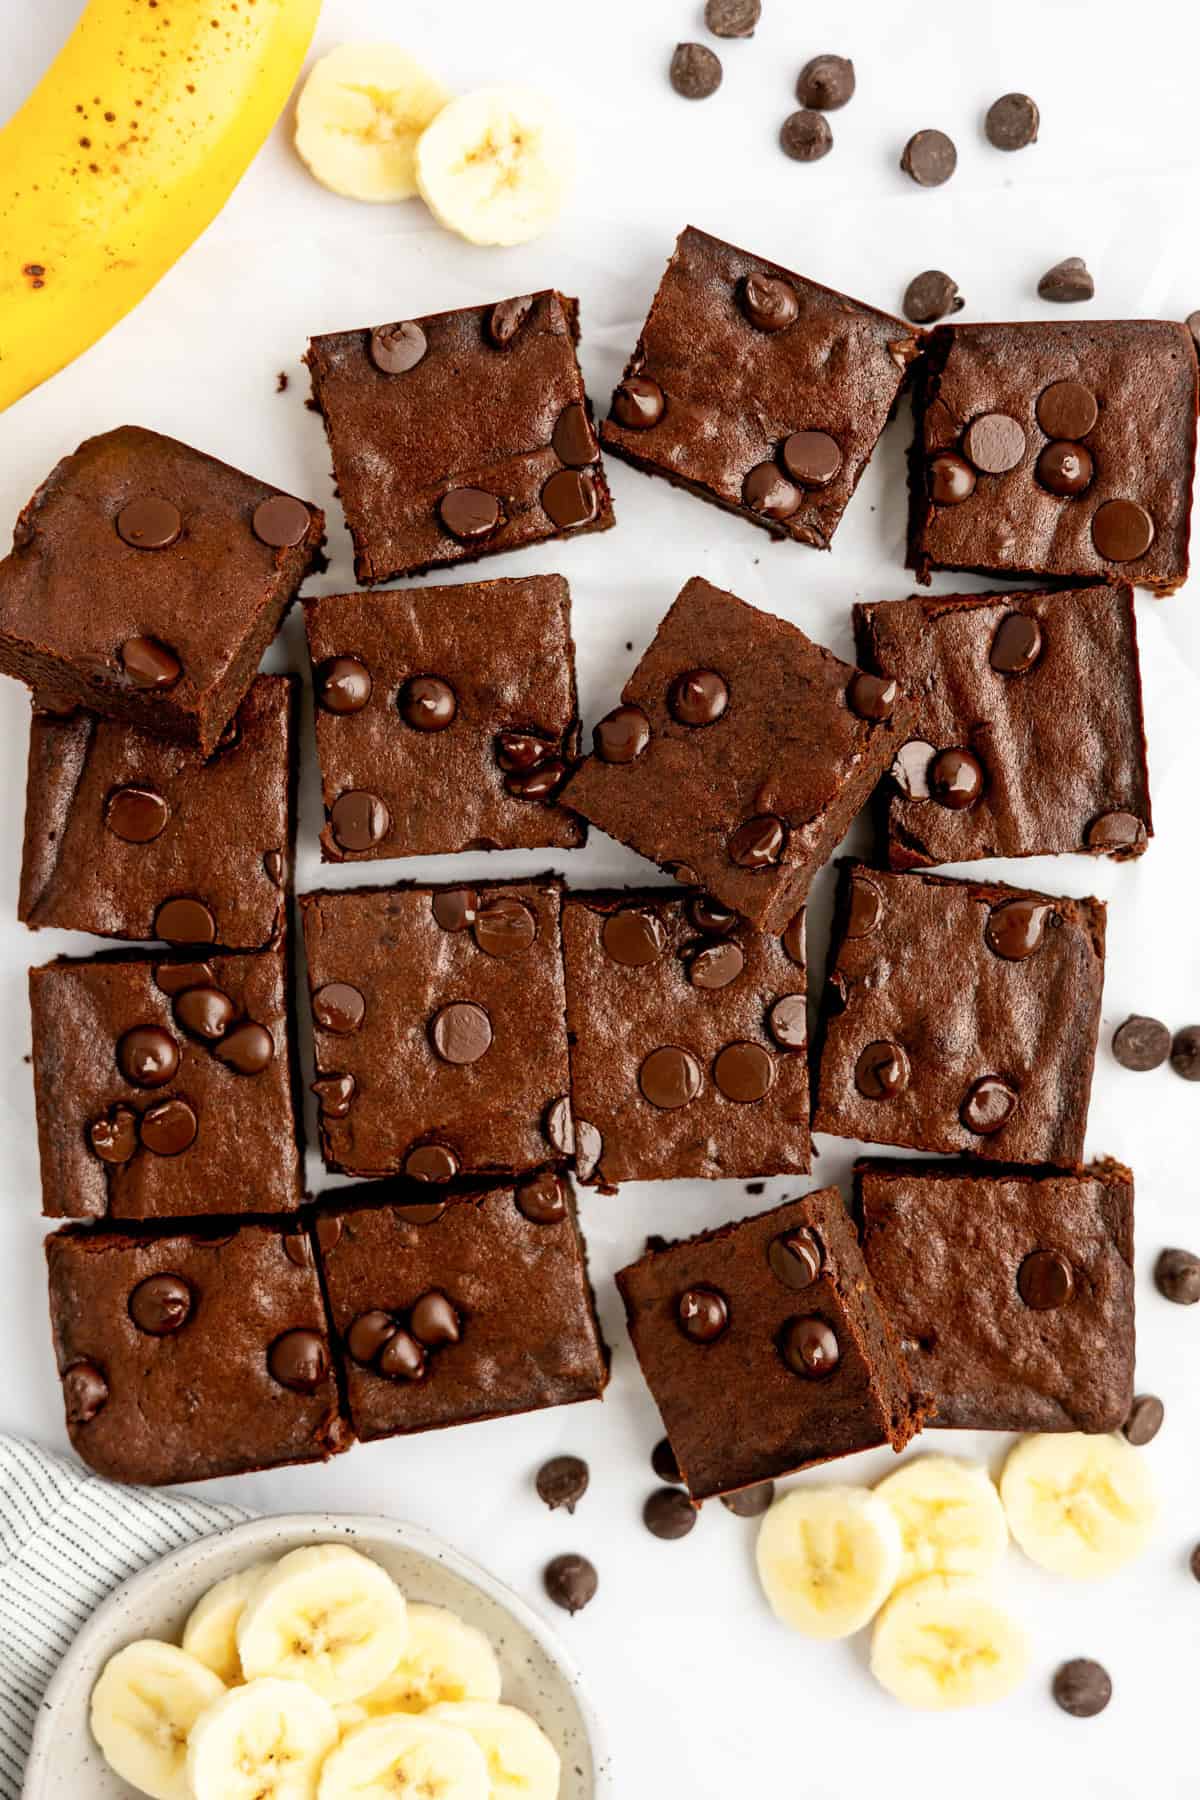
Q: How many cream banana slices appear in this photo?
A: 13